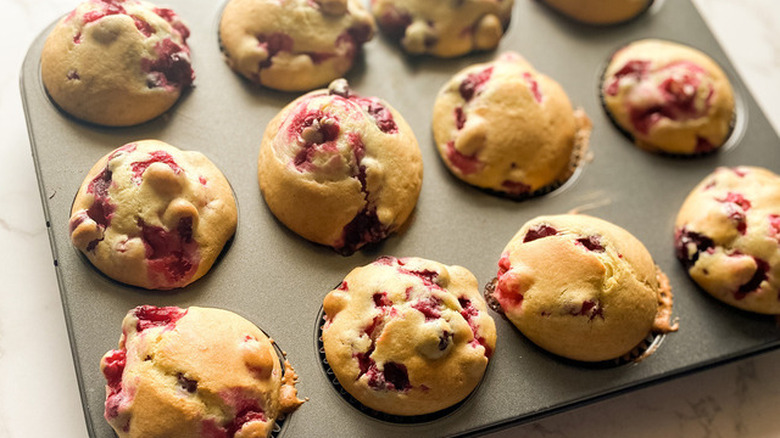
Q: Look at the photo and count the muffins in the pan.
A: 12